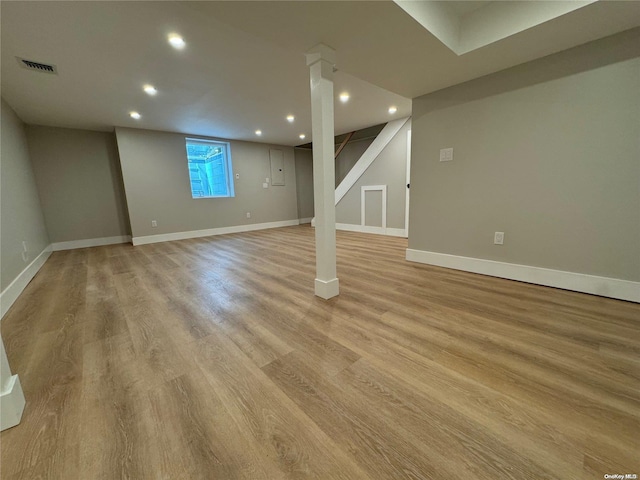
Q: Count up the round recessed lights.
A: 8